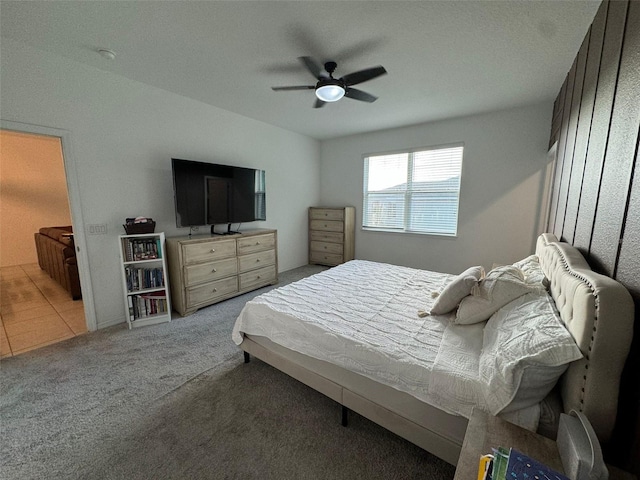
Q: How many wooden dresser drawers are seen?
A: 11